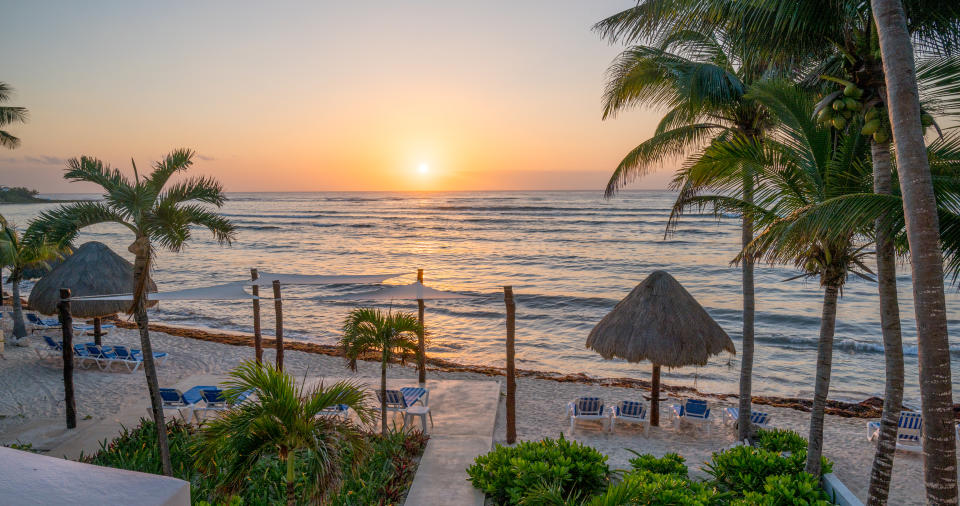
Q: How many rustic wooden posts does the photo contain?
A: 5